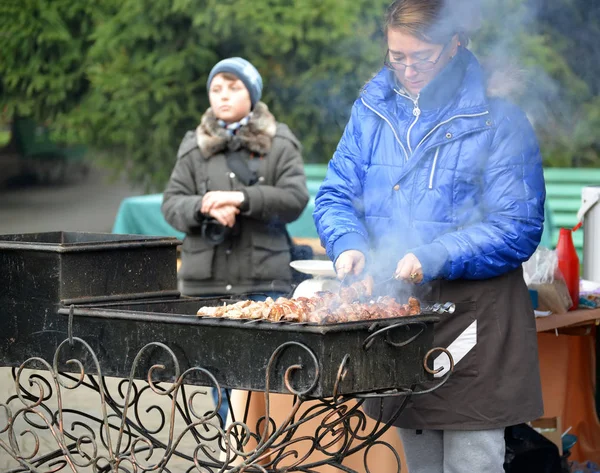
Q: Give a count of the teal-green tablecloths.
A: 1